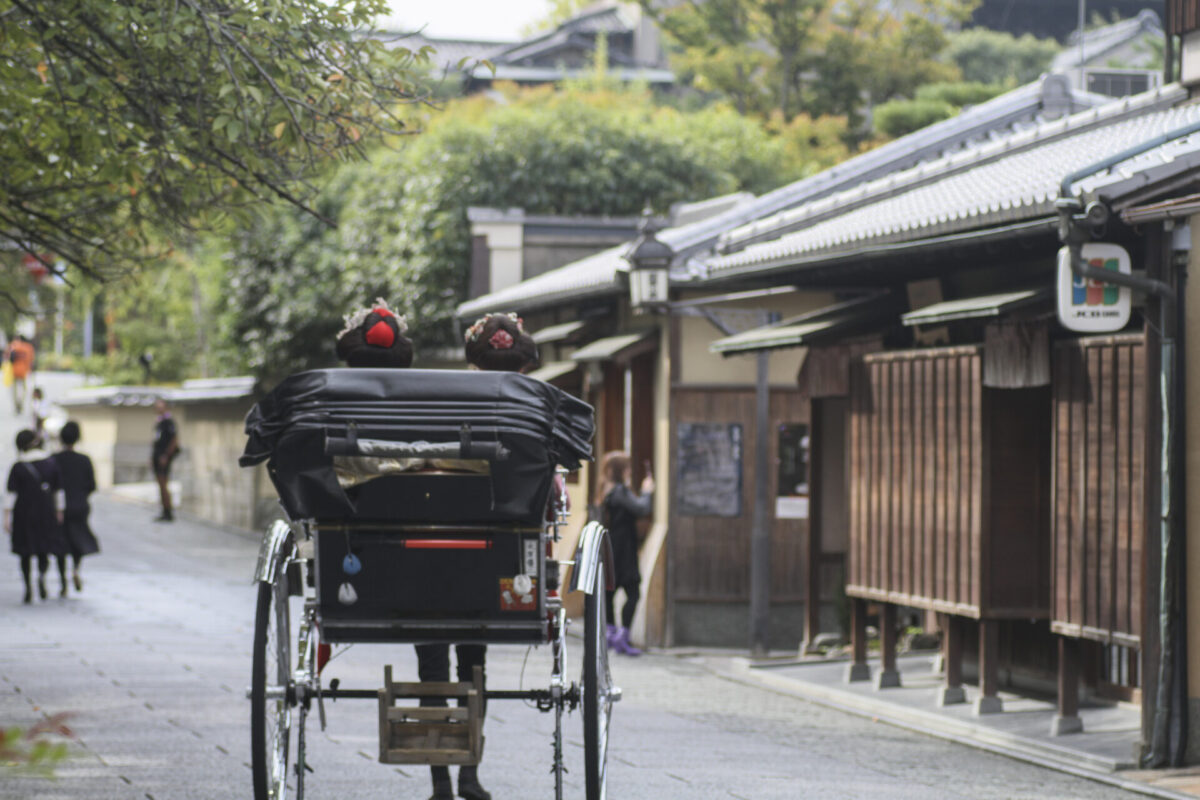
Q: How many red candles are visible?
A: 0